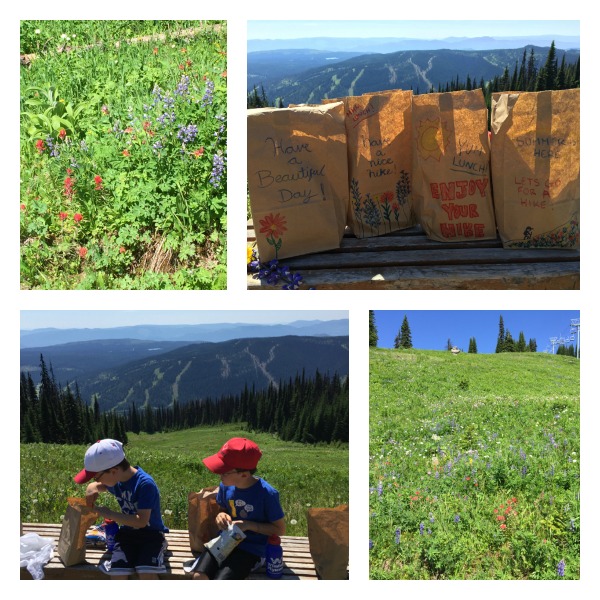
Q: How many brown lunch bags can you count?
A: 7